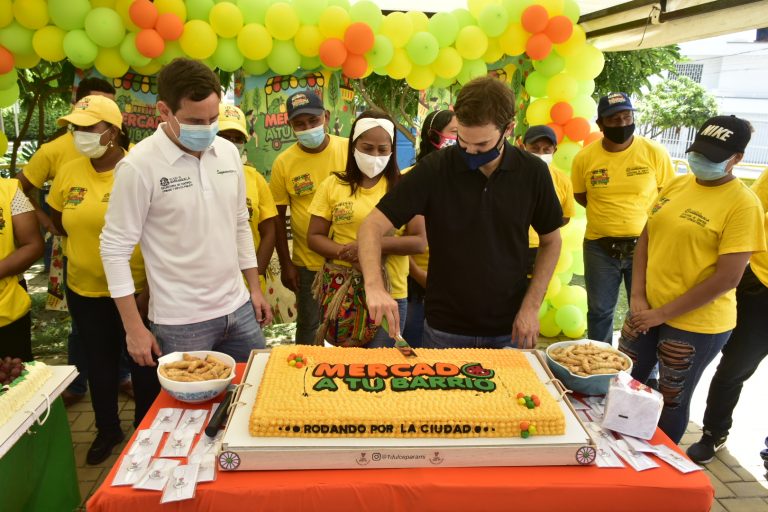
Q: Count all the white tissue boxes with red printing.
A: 1